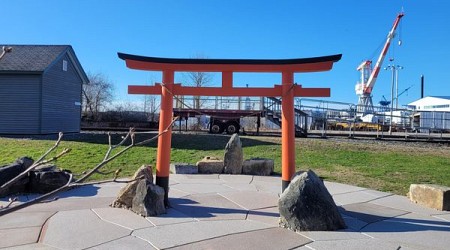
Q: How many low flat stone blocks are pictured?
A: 4